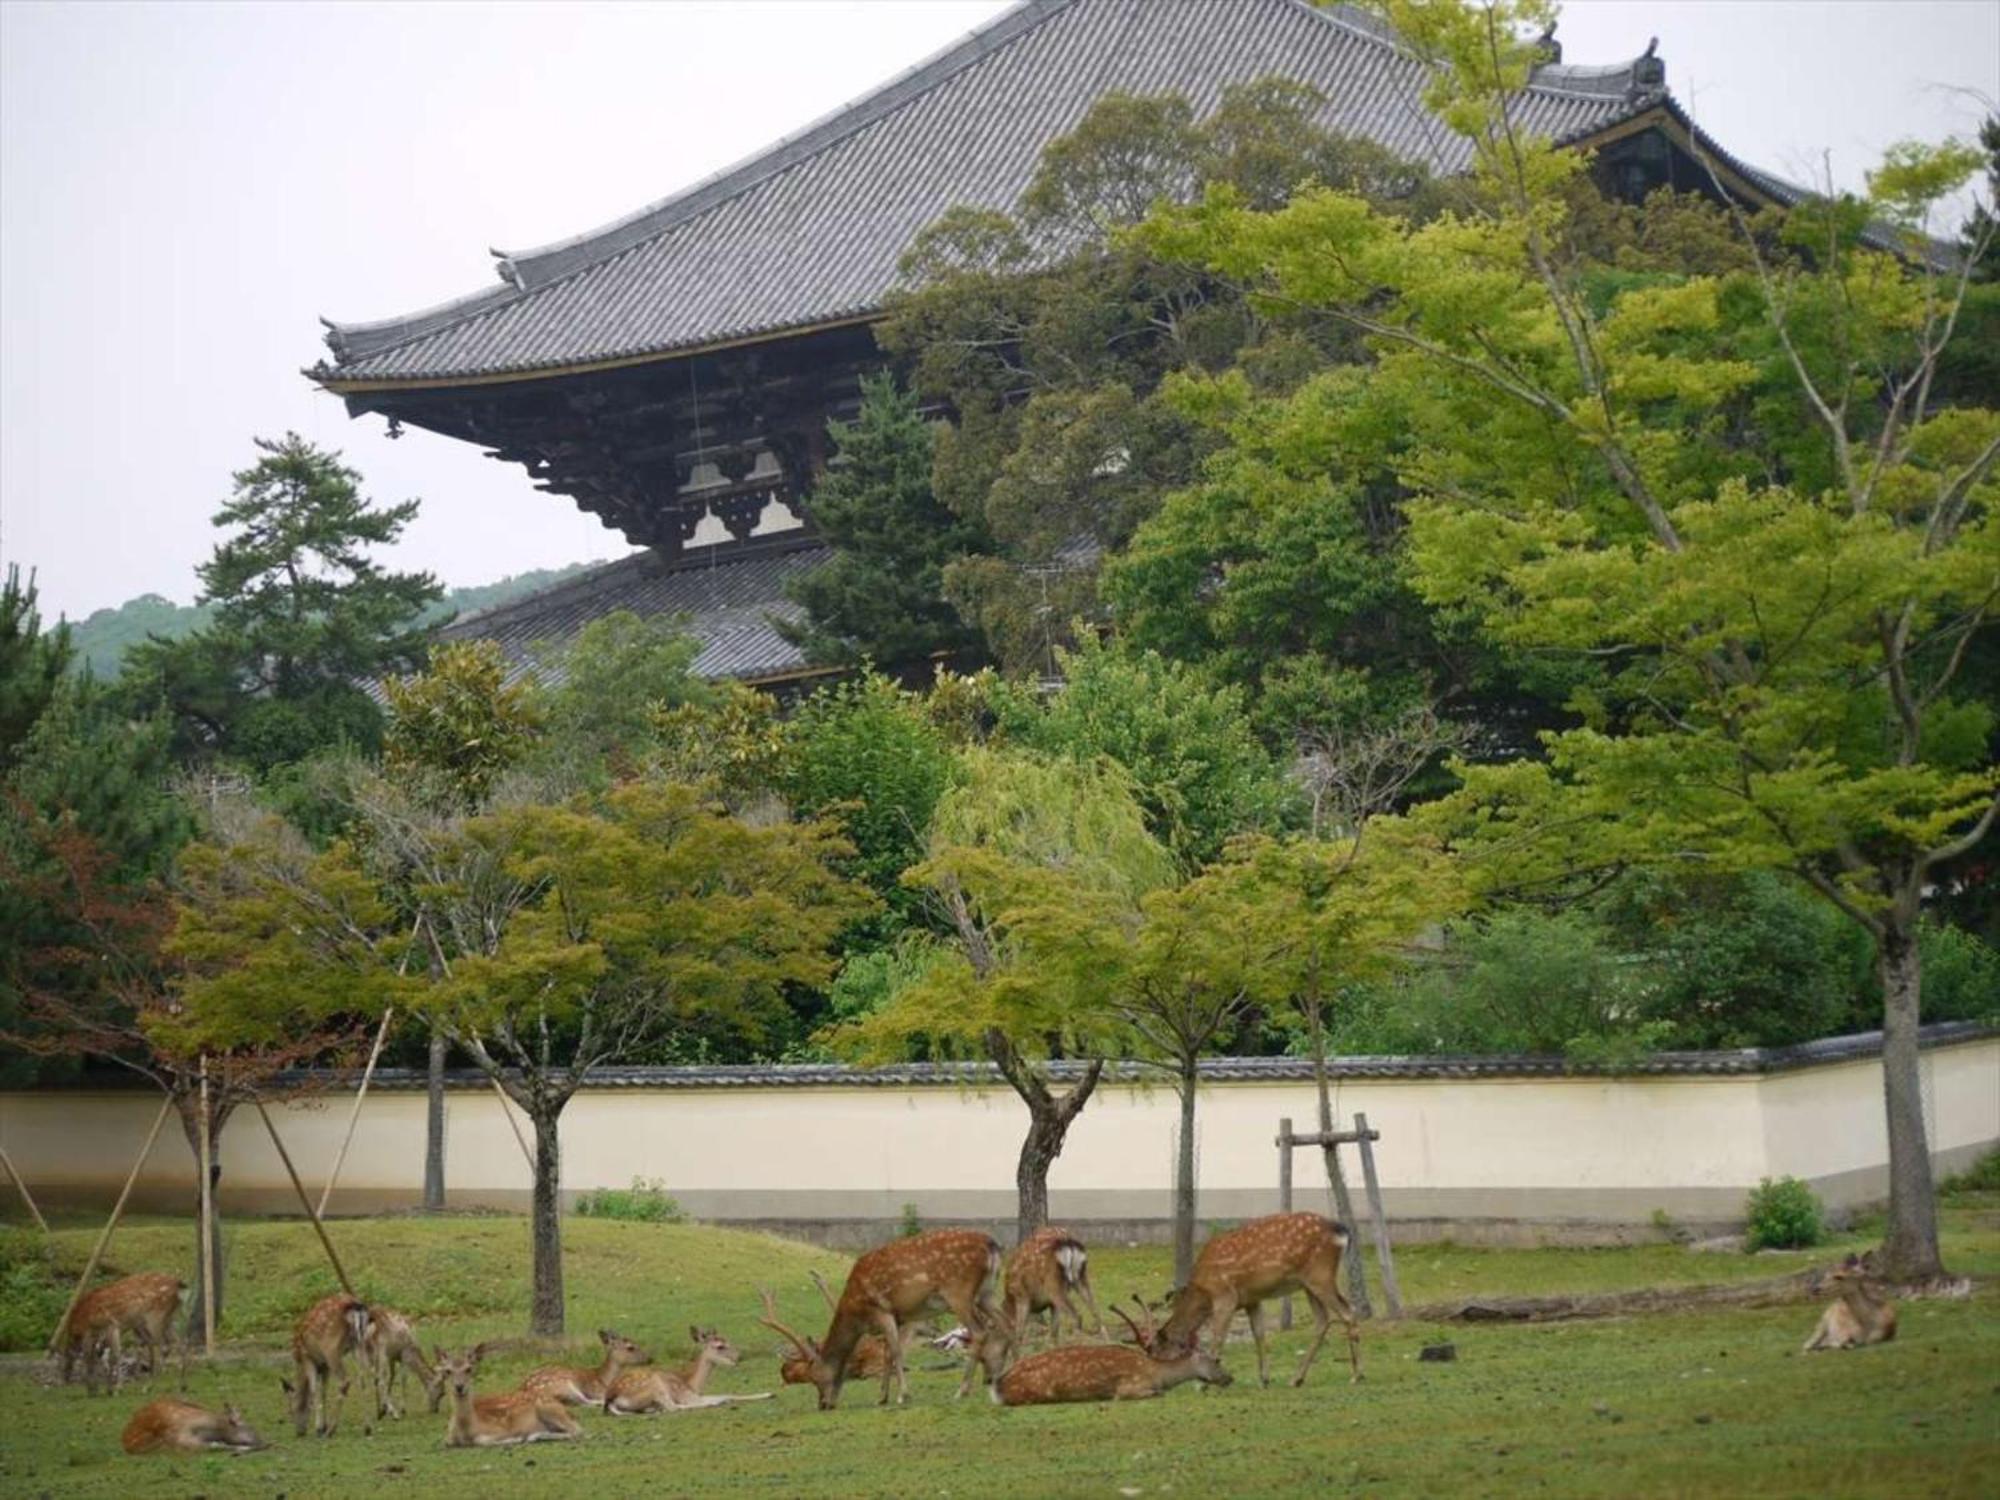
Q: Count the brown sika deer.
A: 13